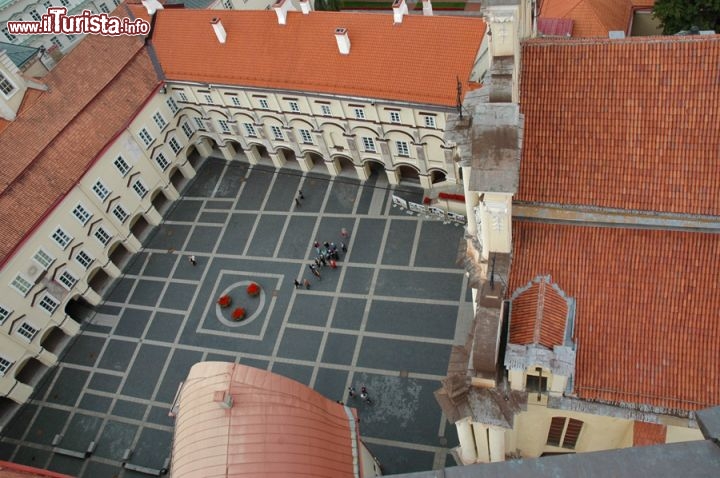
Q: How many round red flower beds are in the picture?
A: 3